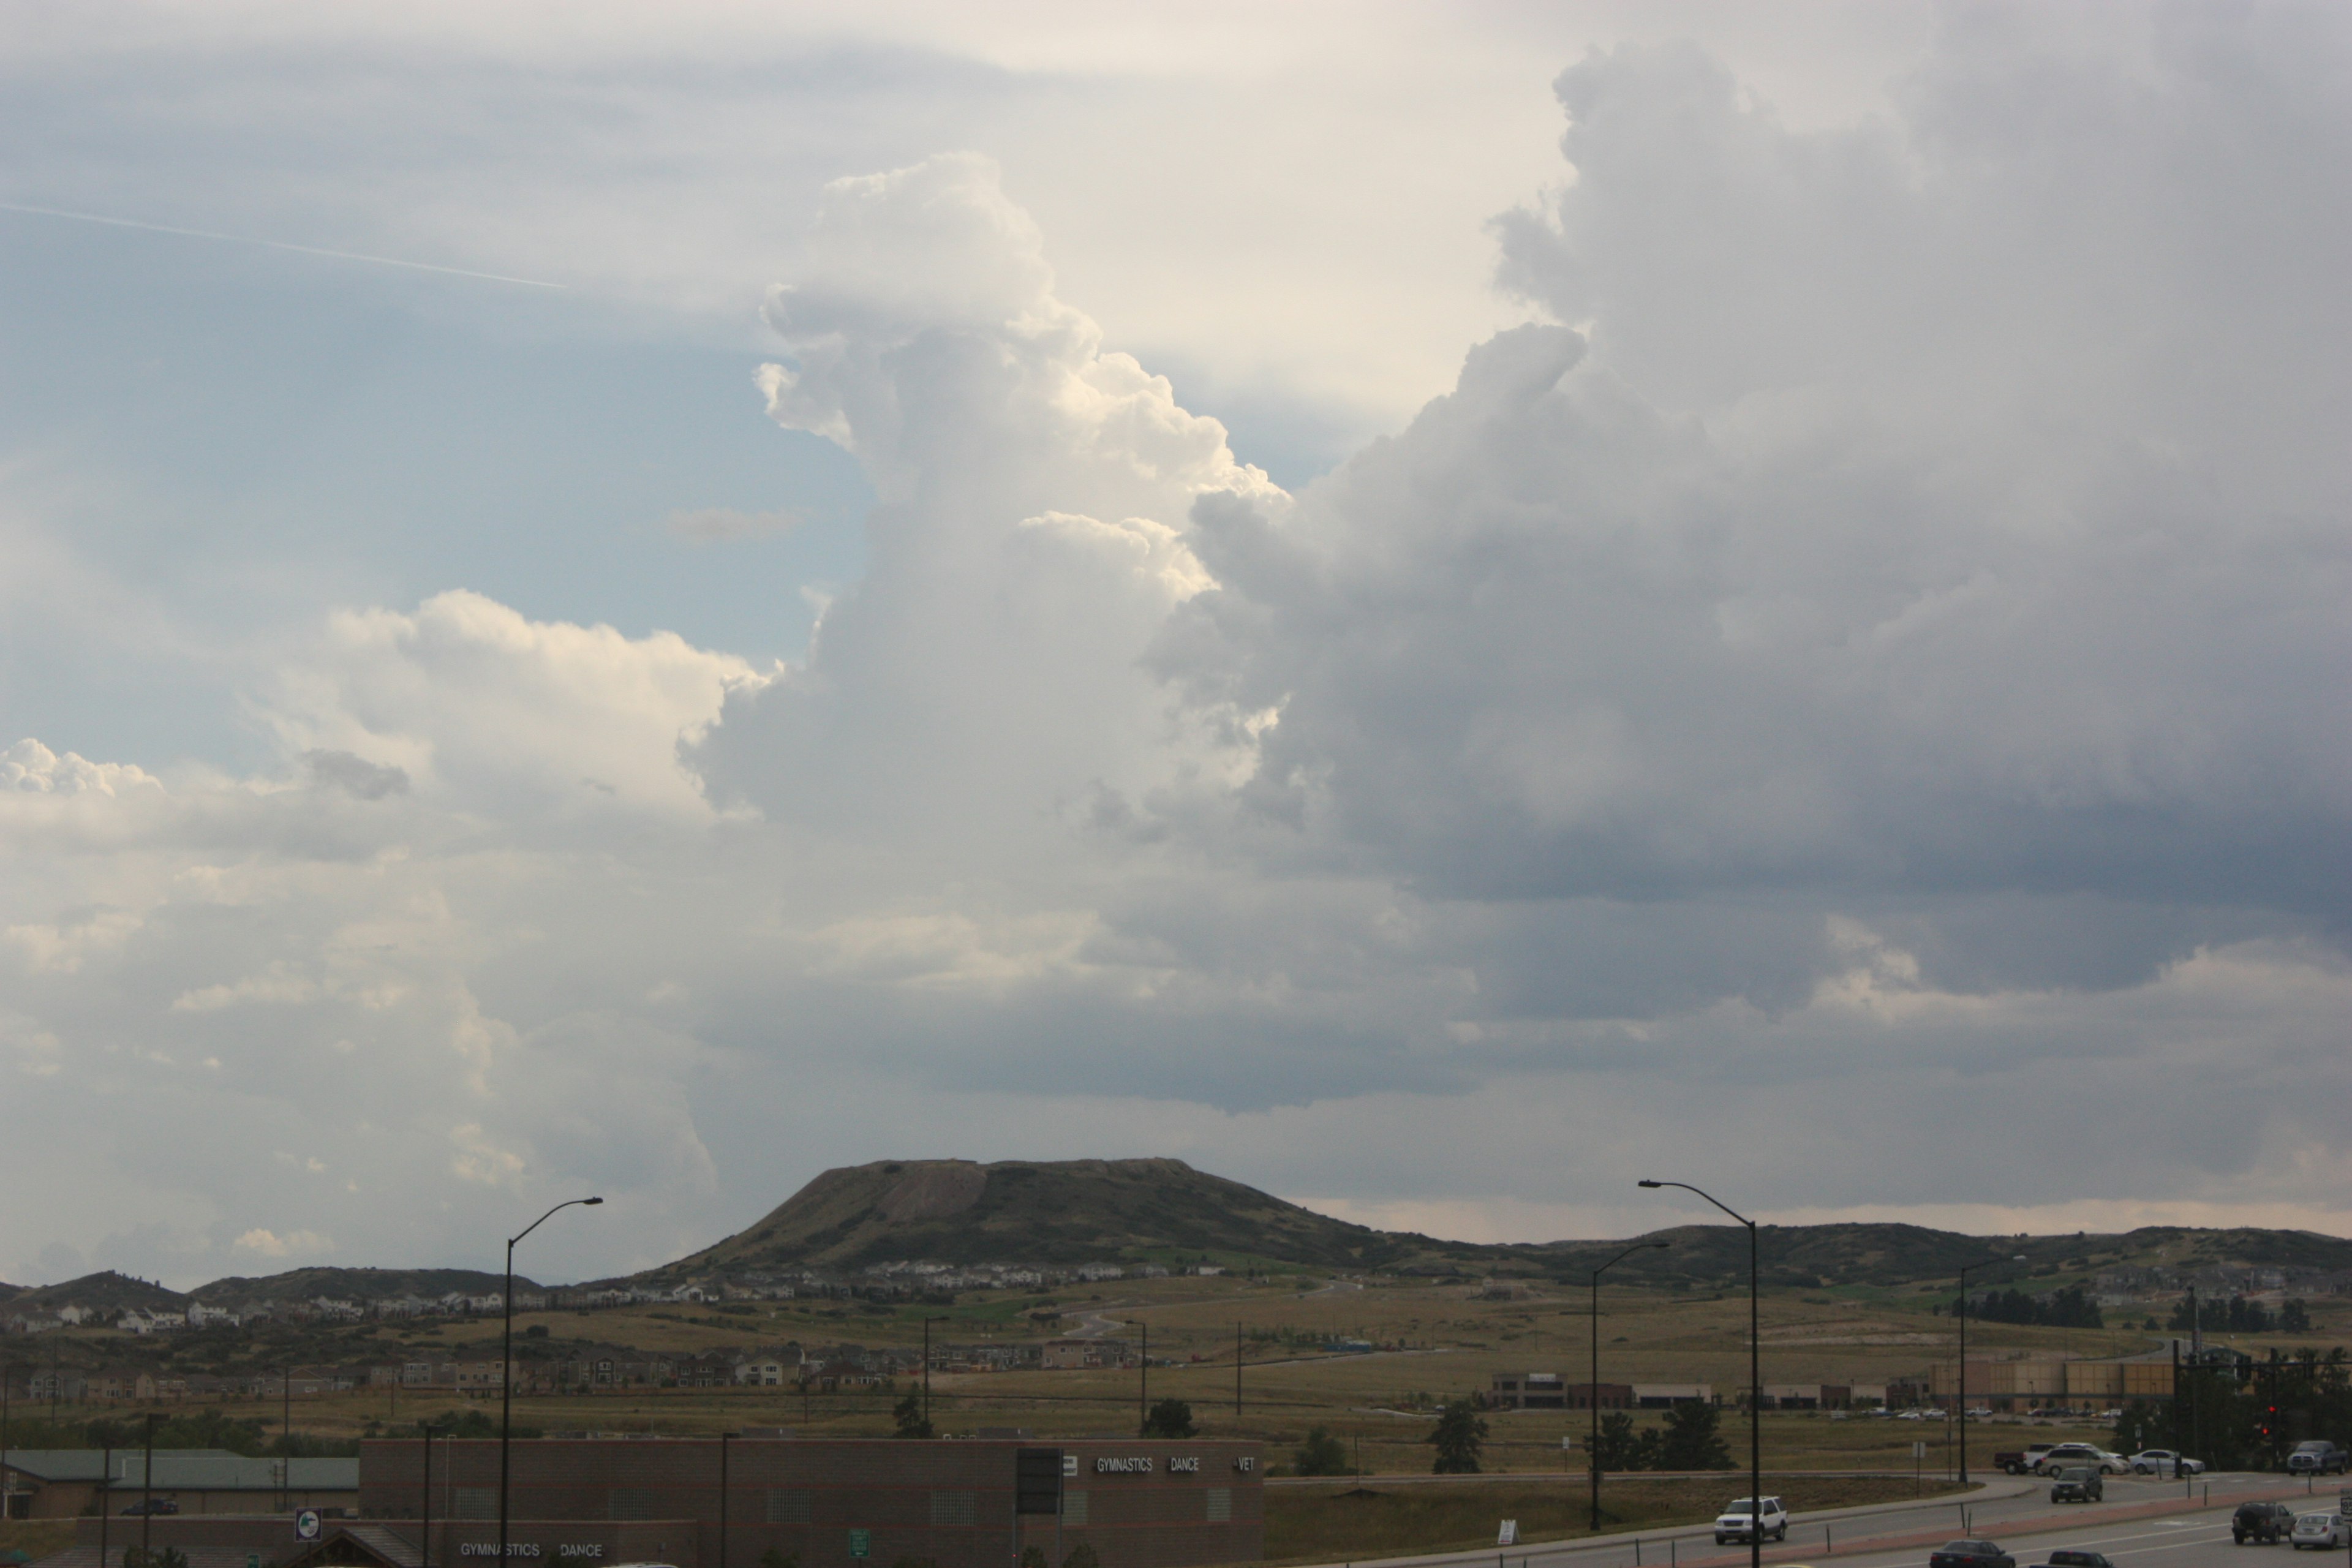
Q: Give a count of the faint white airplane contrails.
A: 1